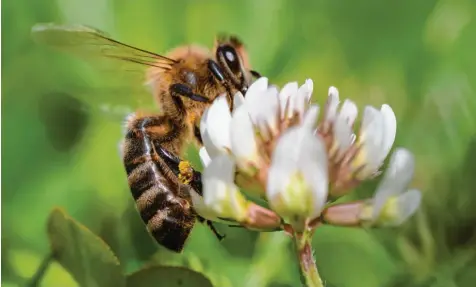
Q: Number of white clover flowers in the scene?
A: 1